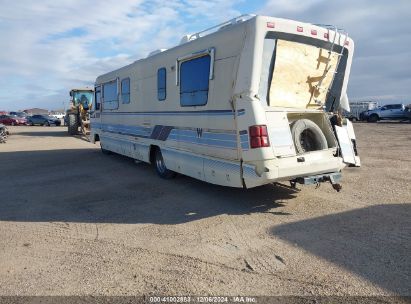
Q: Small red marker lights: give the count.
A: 5